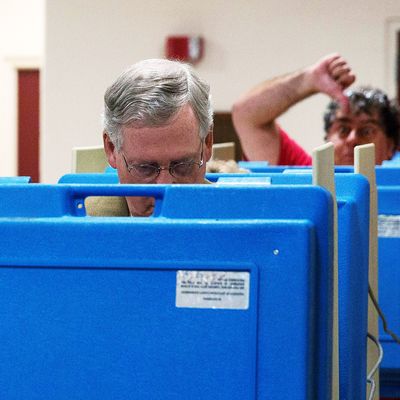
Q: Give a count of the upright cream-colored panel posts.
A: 2